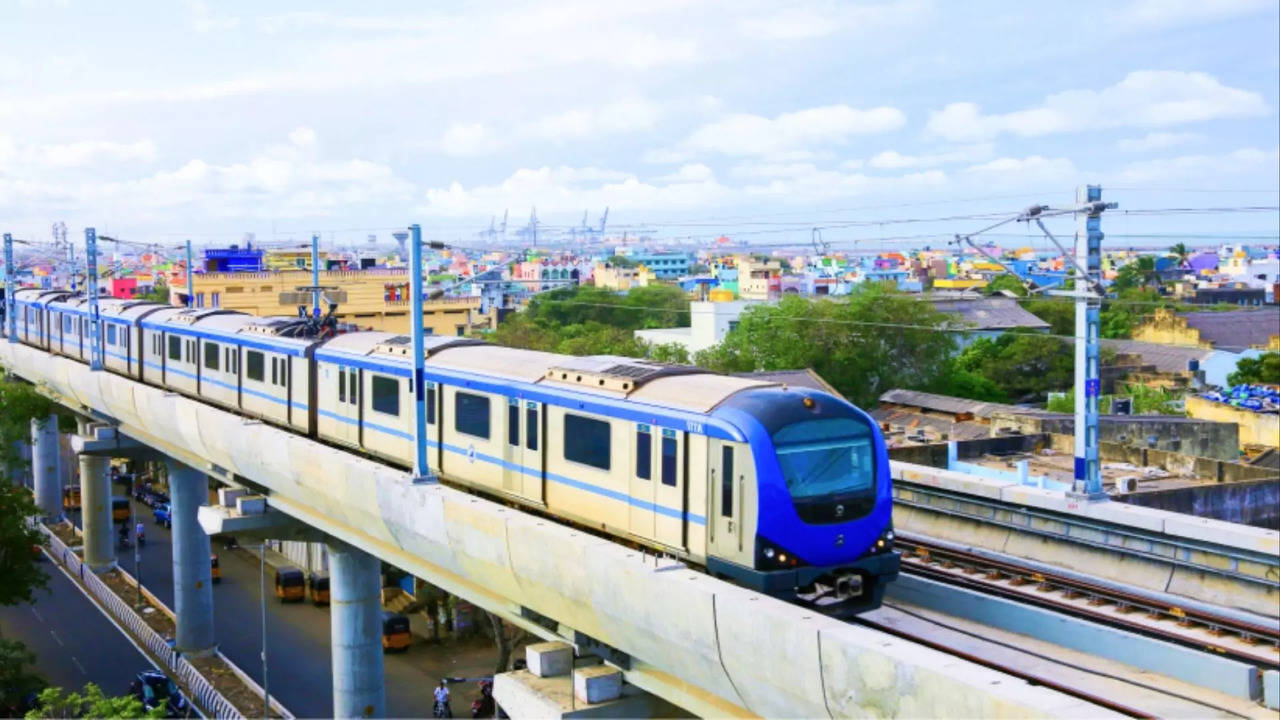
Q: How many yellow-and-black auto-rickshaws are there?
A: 6